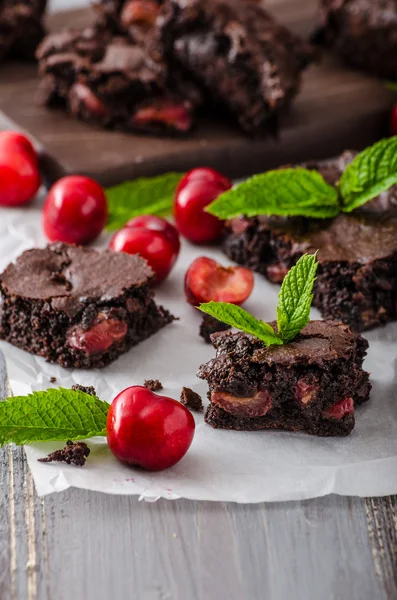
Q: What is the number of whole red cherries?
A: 5